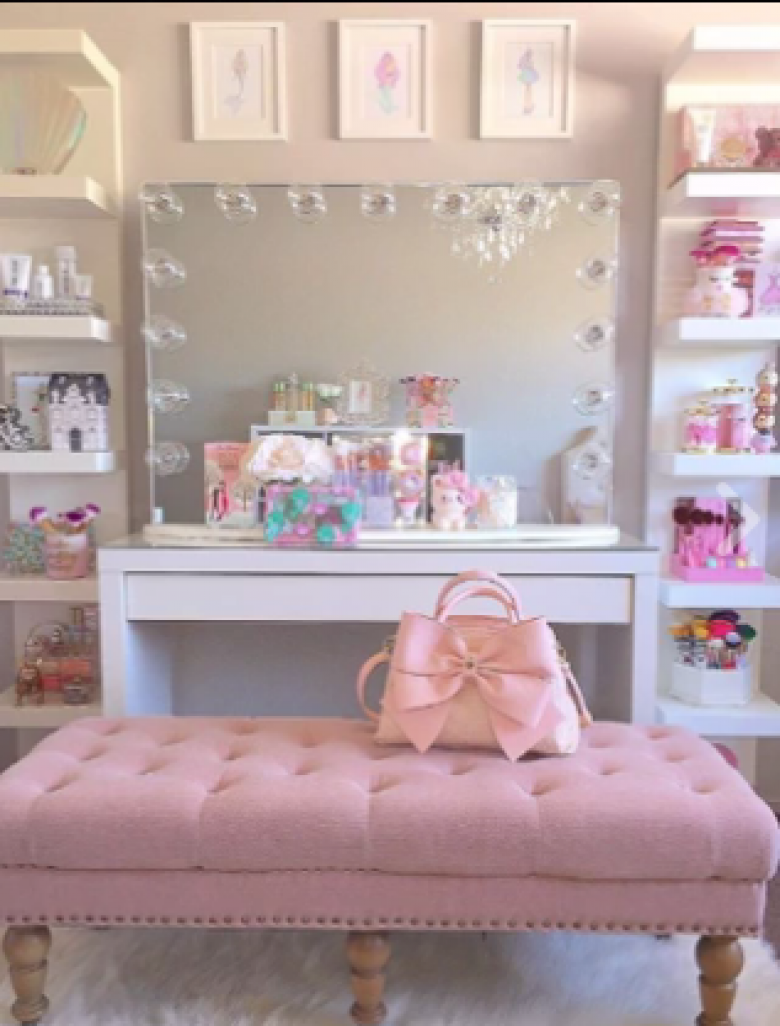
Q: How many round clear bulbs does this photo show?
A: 15